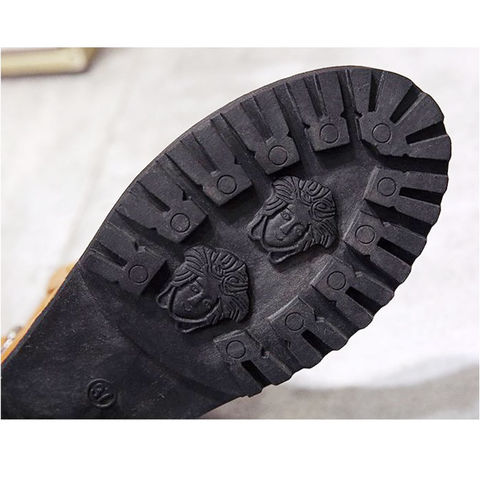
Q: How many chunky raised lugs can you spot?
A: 11